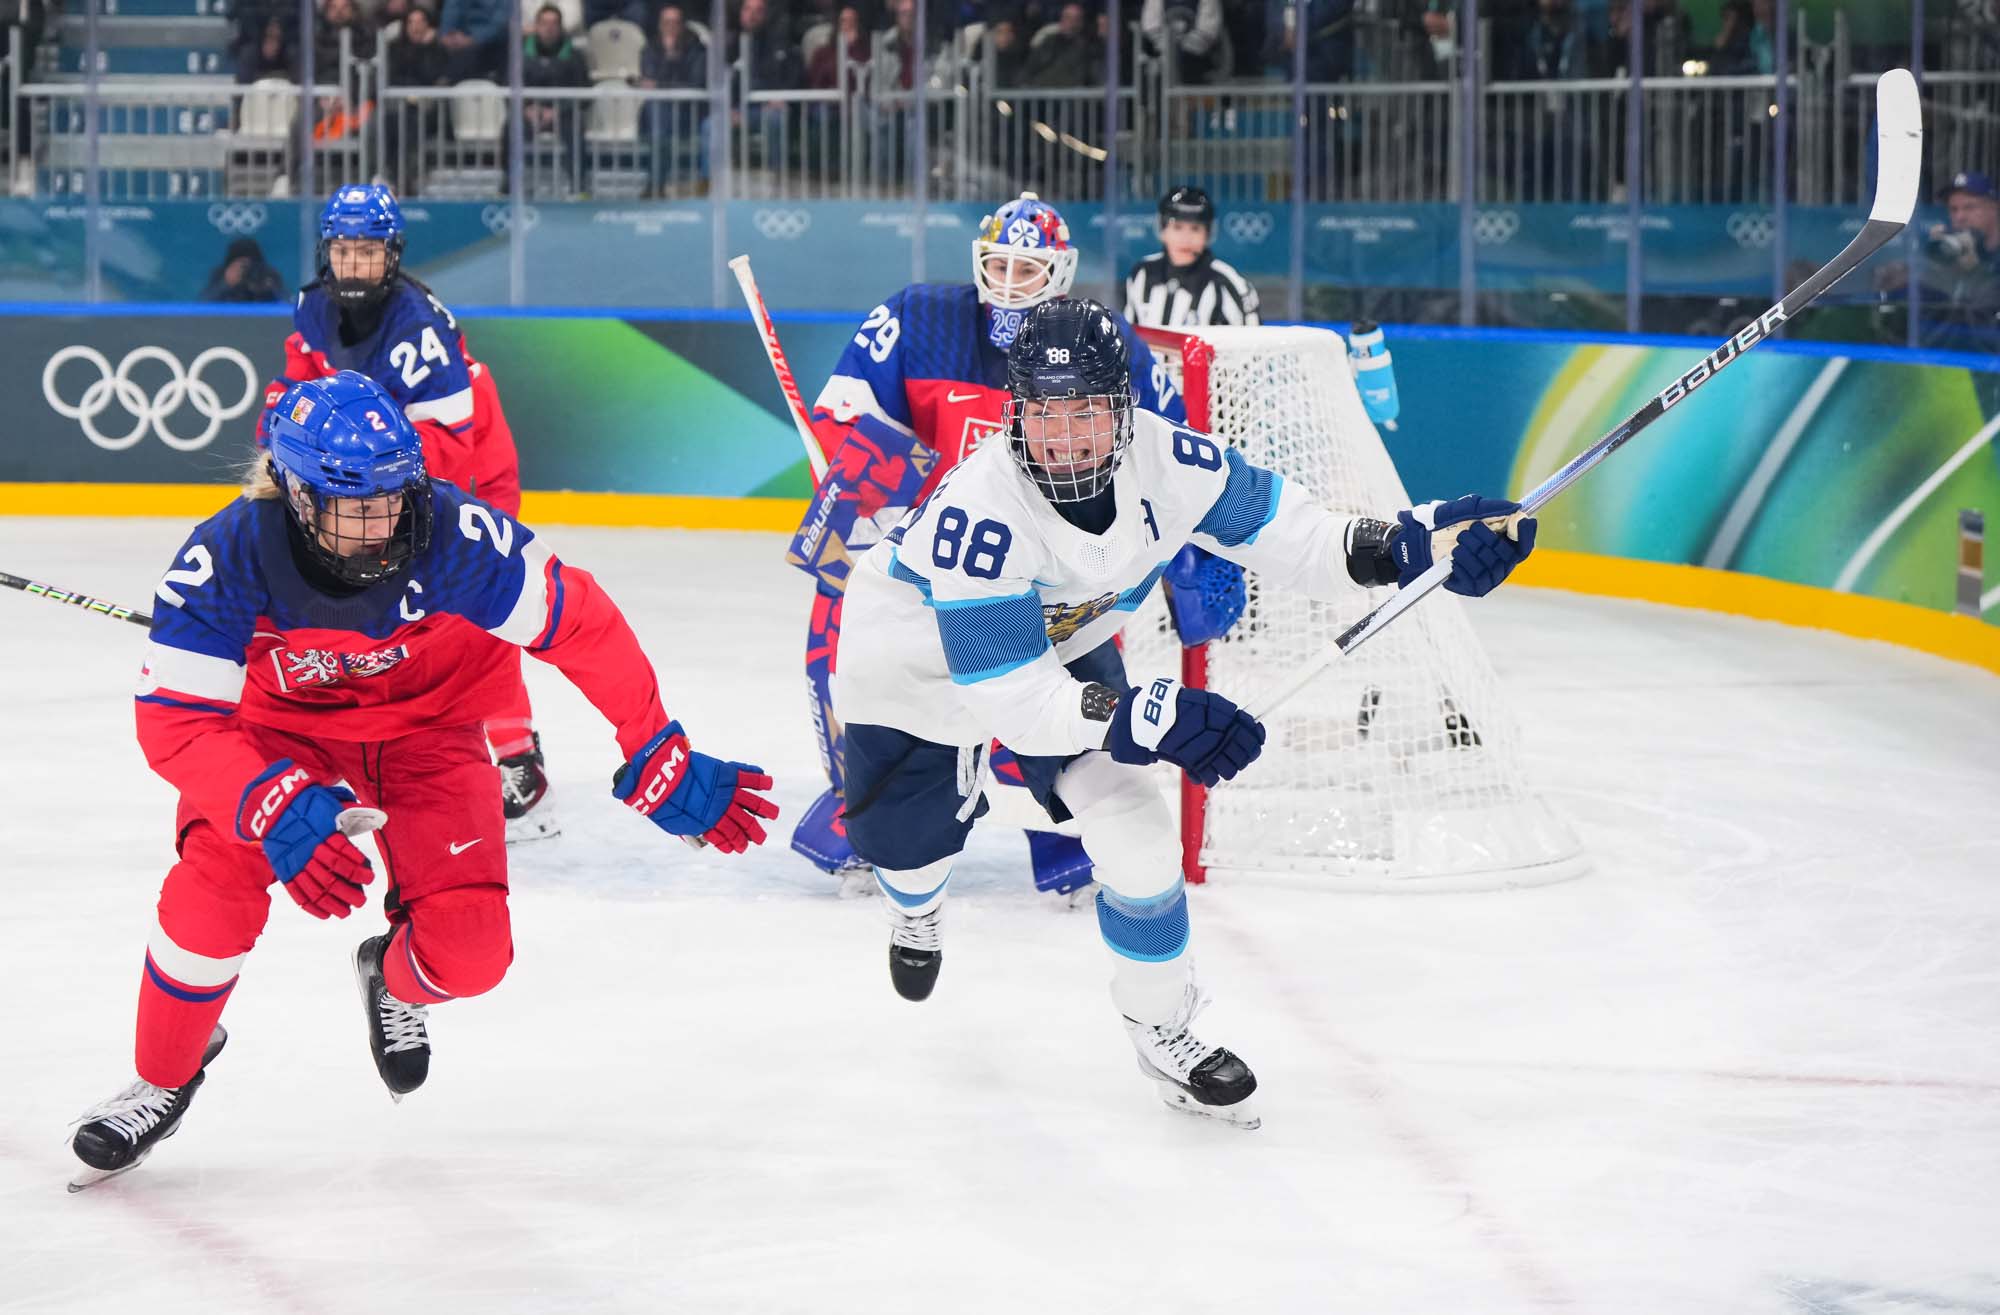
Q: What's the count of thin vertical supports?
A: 11